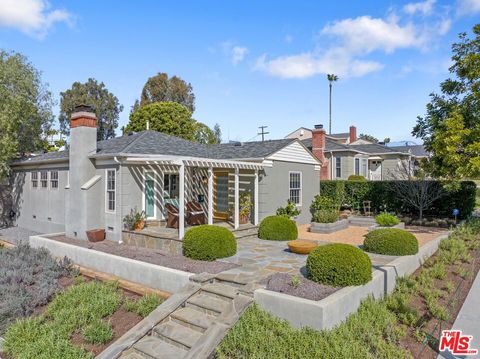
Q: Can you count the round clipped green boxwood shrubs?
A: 4